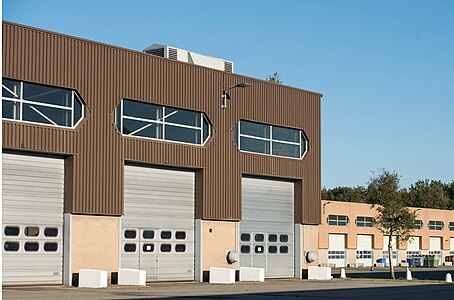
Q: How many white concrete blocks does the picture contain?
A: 5